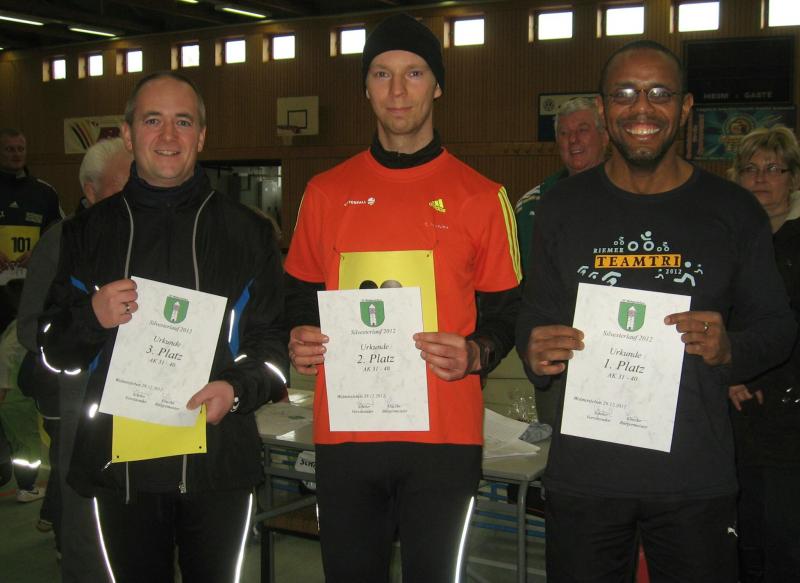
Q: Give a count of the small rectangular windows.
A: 12